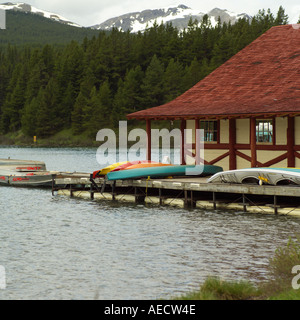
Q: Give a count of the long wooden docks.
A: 1